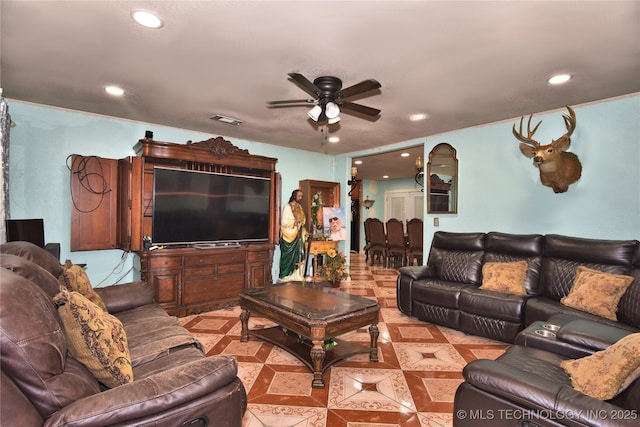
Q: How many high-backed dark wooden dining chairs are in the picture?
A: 4